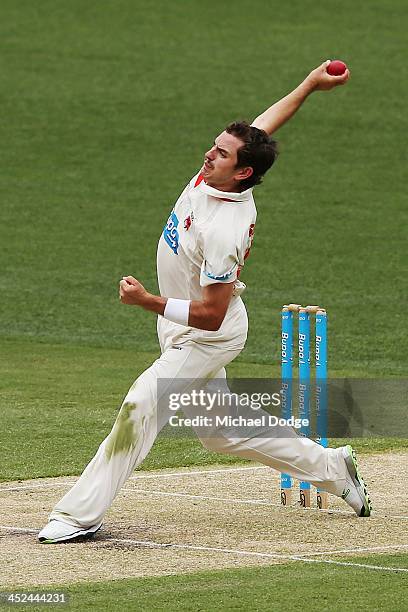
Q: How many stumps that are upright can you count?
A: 3